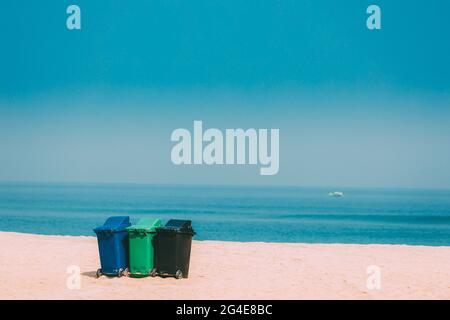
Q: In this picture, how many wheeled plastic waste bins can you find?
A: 3